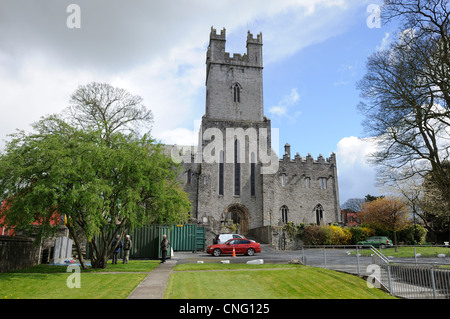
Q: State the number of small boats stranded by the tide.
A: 0